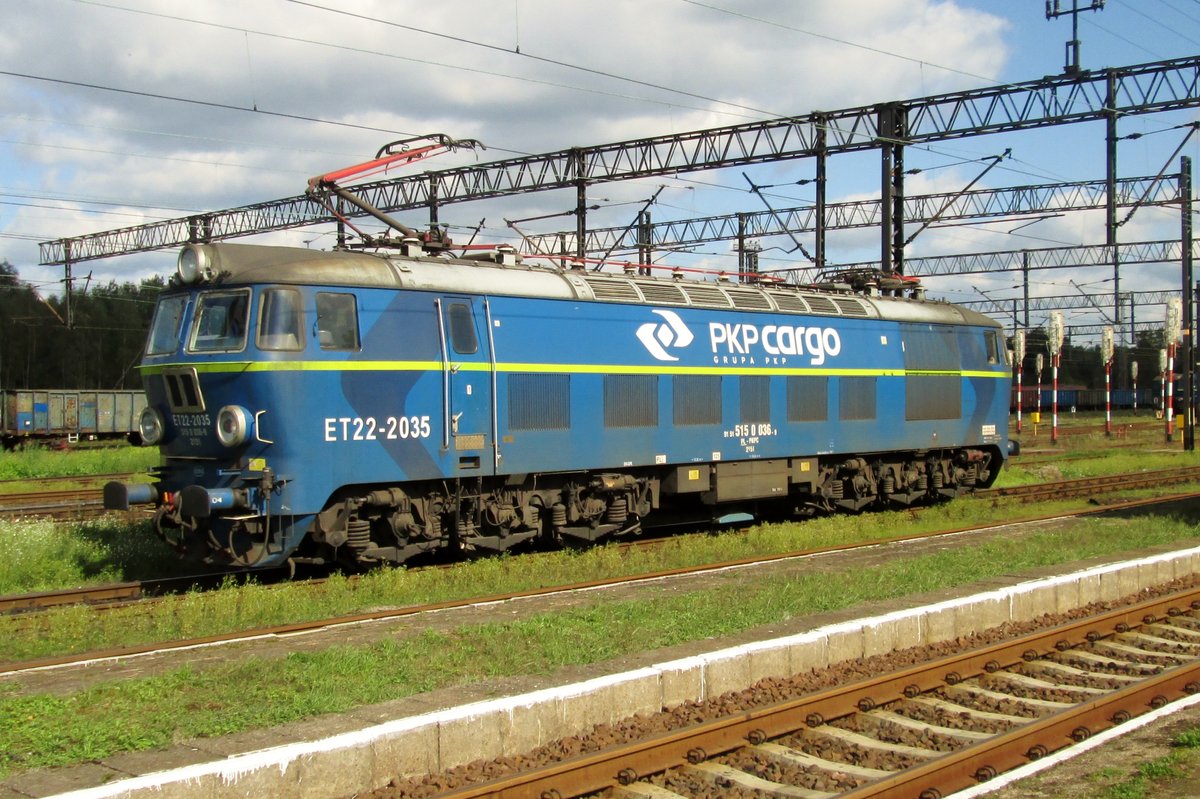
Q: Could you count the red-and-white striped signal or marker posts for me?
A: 7